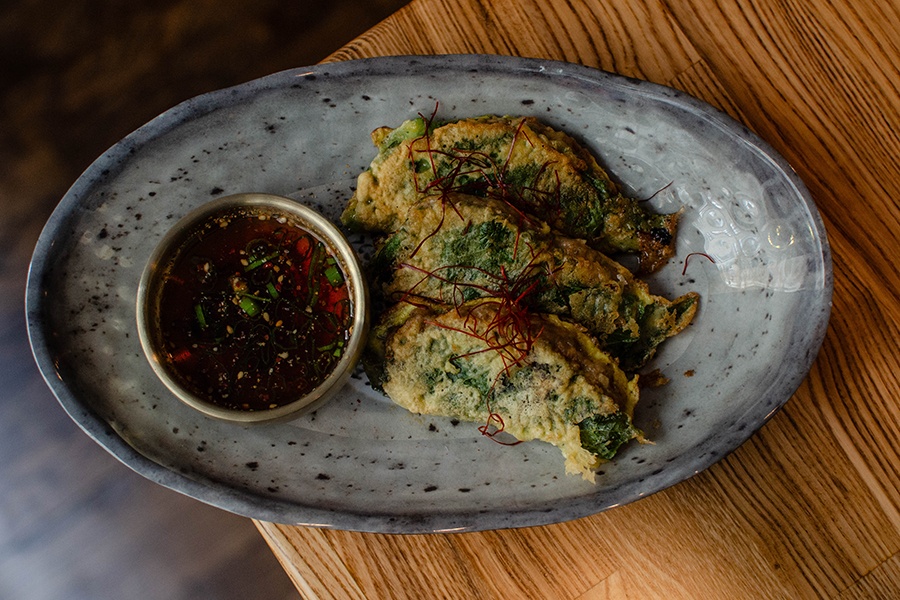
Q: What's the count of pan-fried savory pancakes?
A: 3